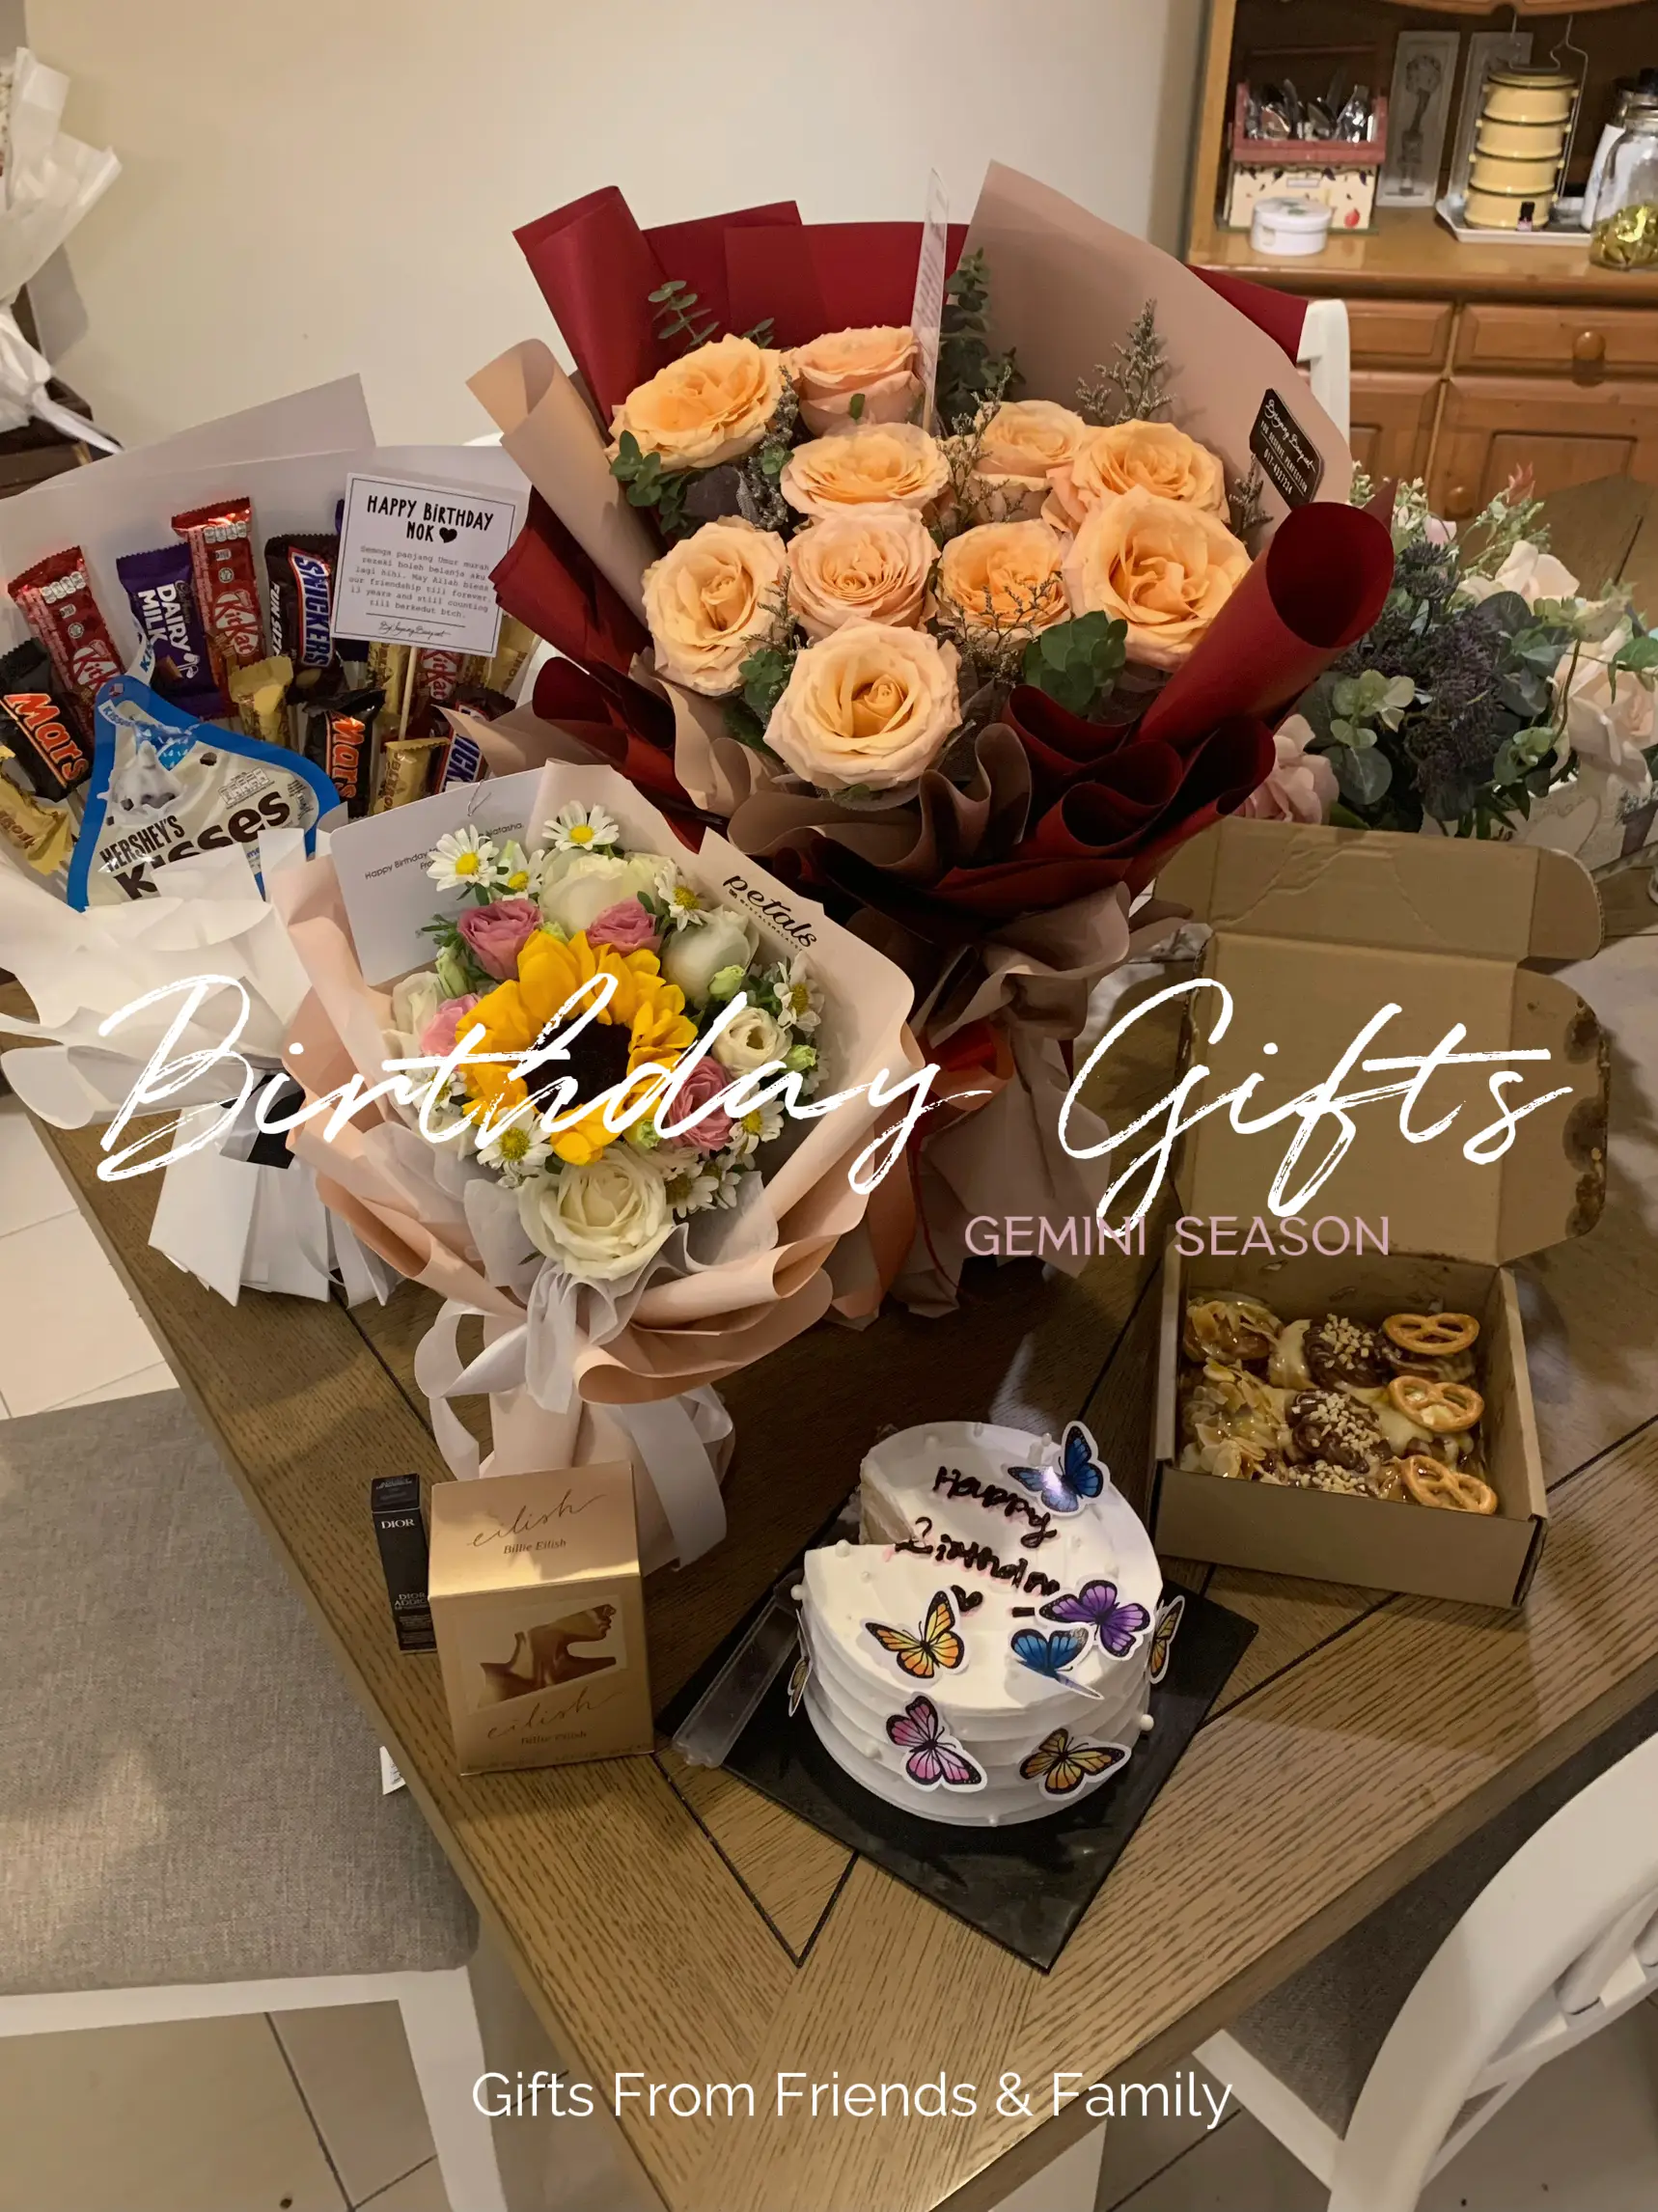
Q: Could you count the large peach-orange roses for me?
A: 10